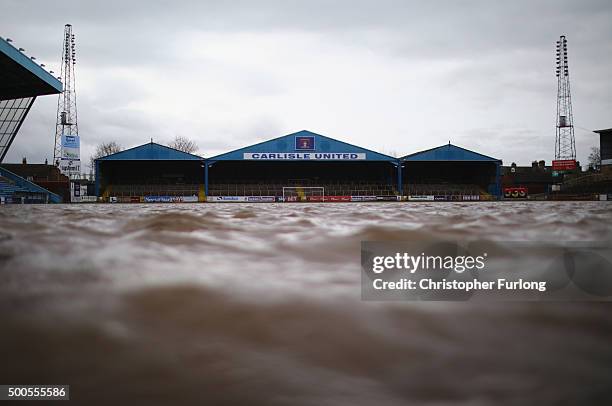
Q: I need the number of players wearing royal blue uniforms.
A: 0